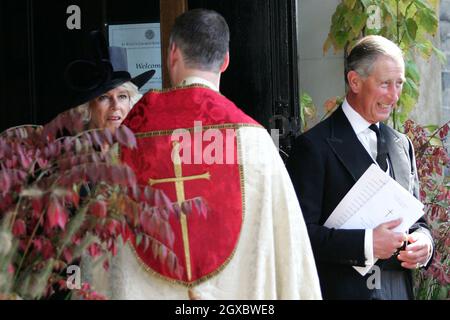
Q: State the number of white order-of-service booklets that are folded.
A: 1